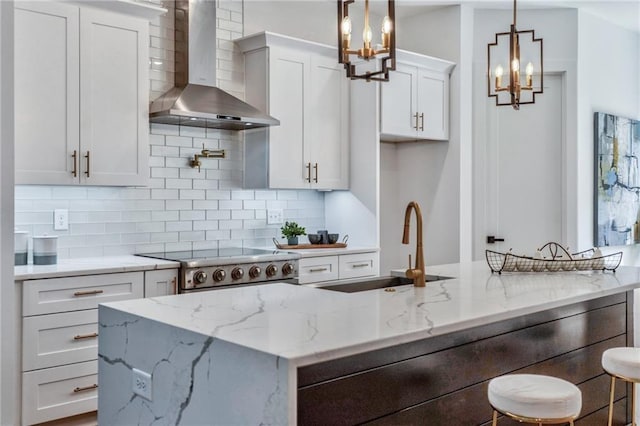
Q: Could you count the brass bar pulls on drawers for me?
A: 5